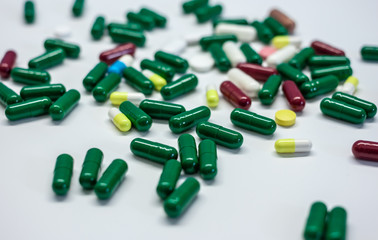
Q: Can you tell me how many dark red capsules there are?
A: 7